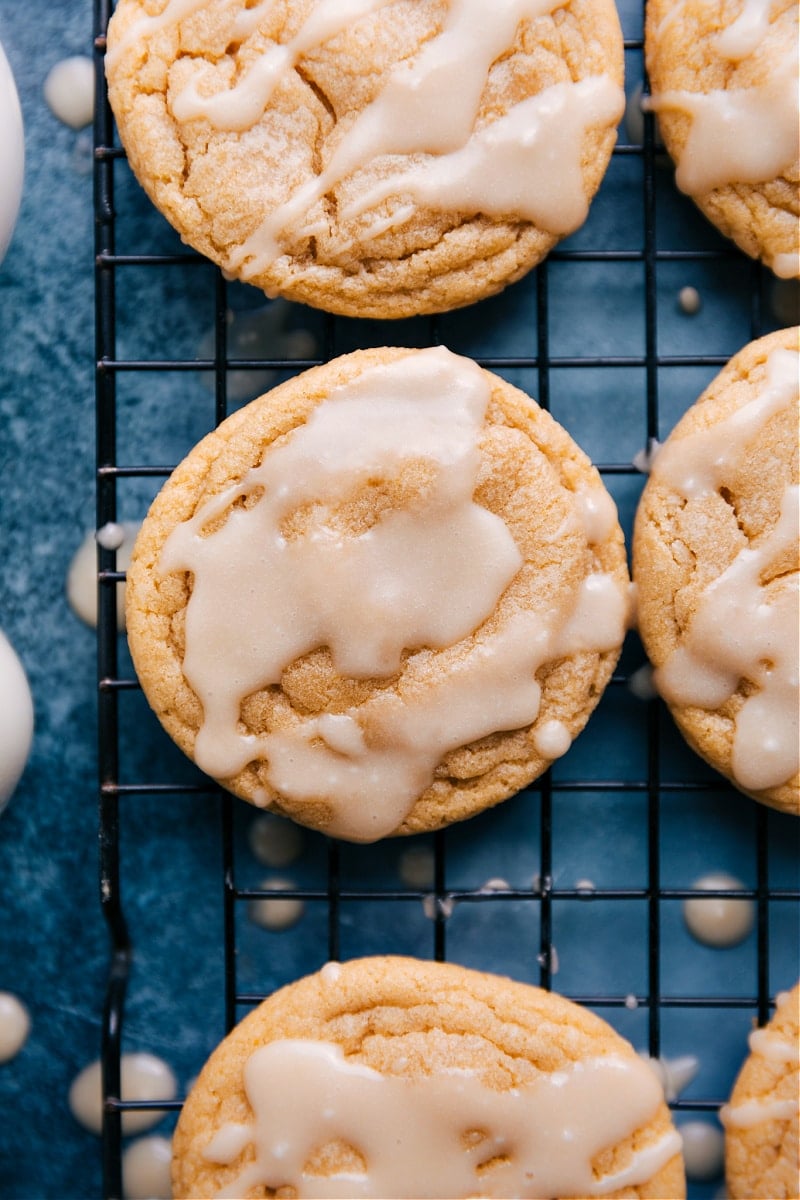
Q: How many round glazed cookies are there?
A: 6